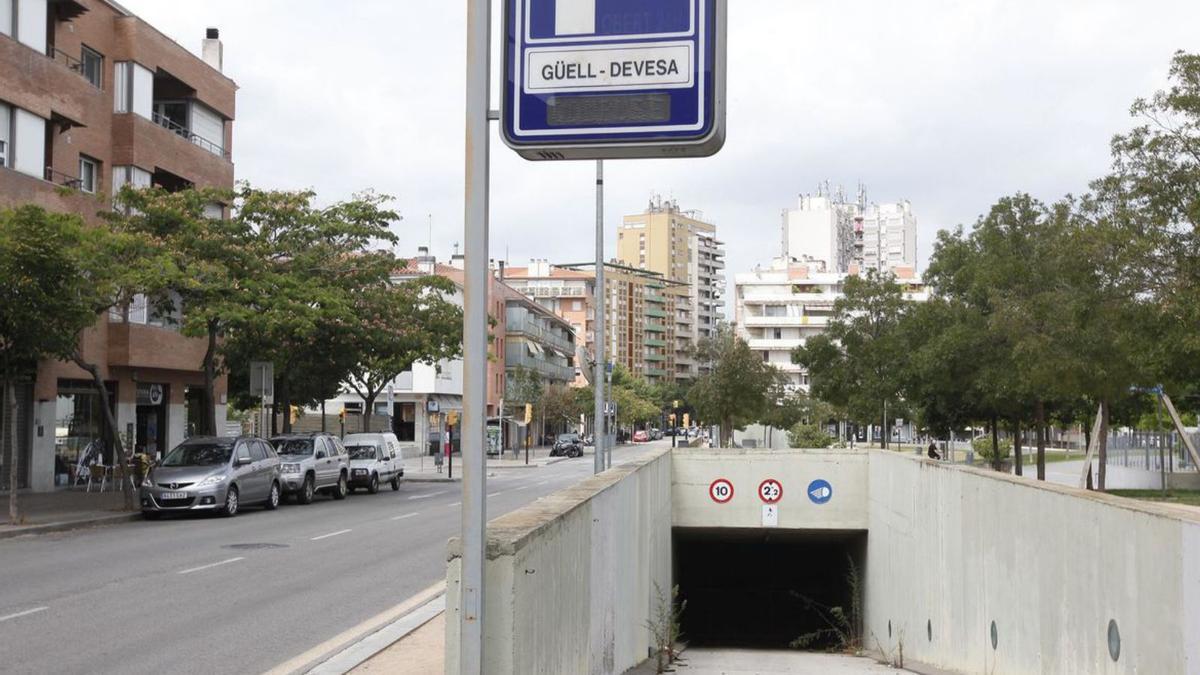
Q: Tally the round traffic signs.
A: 3